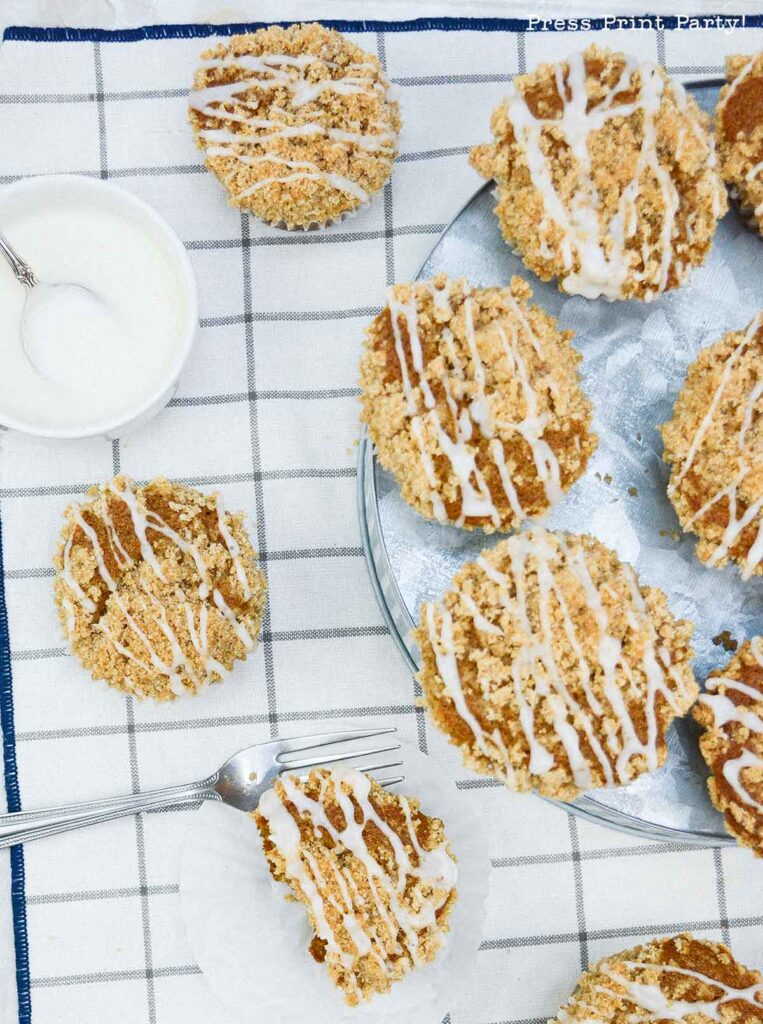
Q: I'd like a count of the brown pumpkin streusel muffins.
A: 10